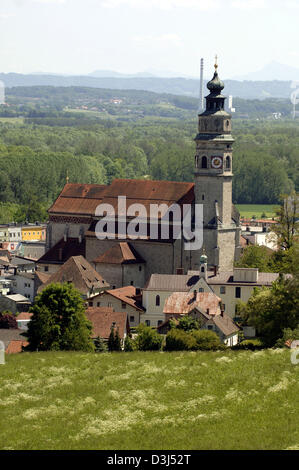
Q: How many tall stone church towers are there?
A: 1